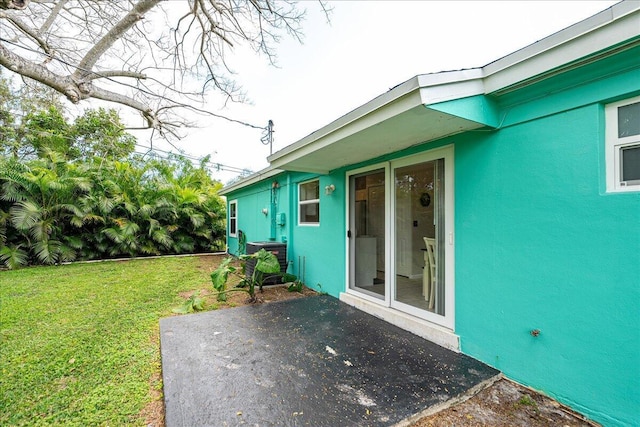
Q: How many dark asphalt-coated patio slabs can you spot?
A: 1